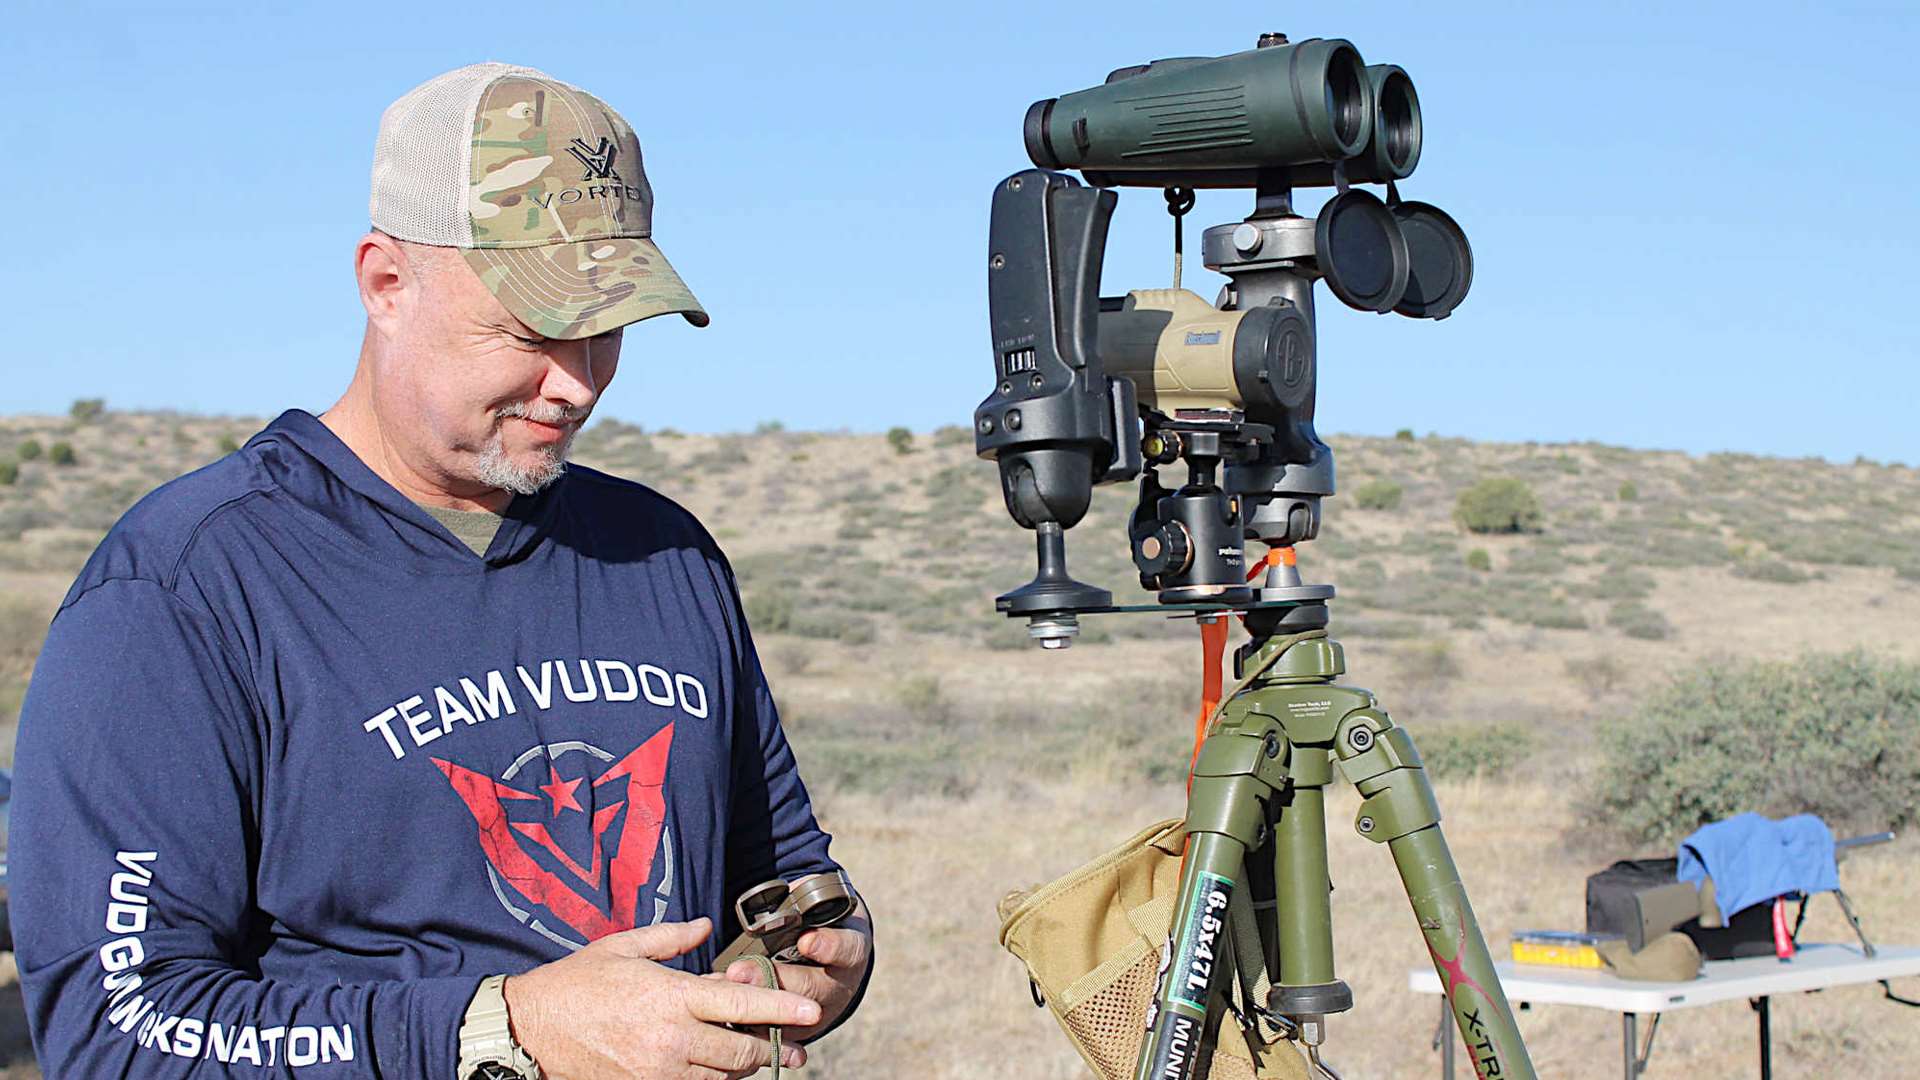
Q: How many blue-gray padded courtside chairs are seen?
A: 0